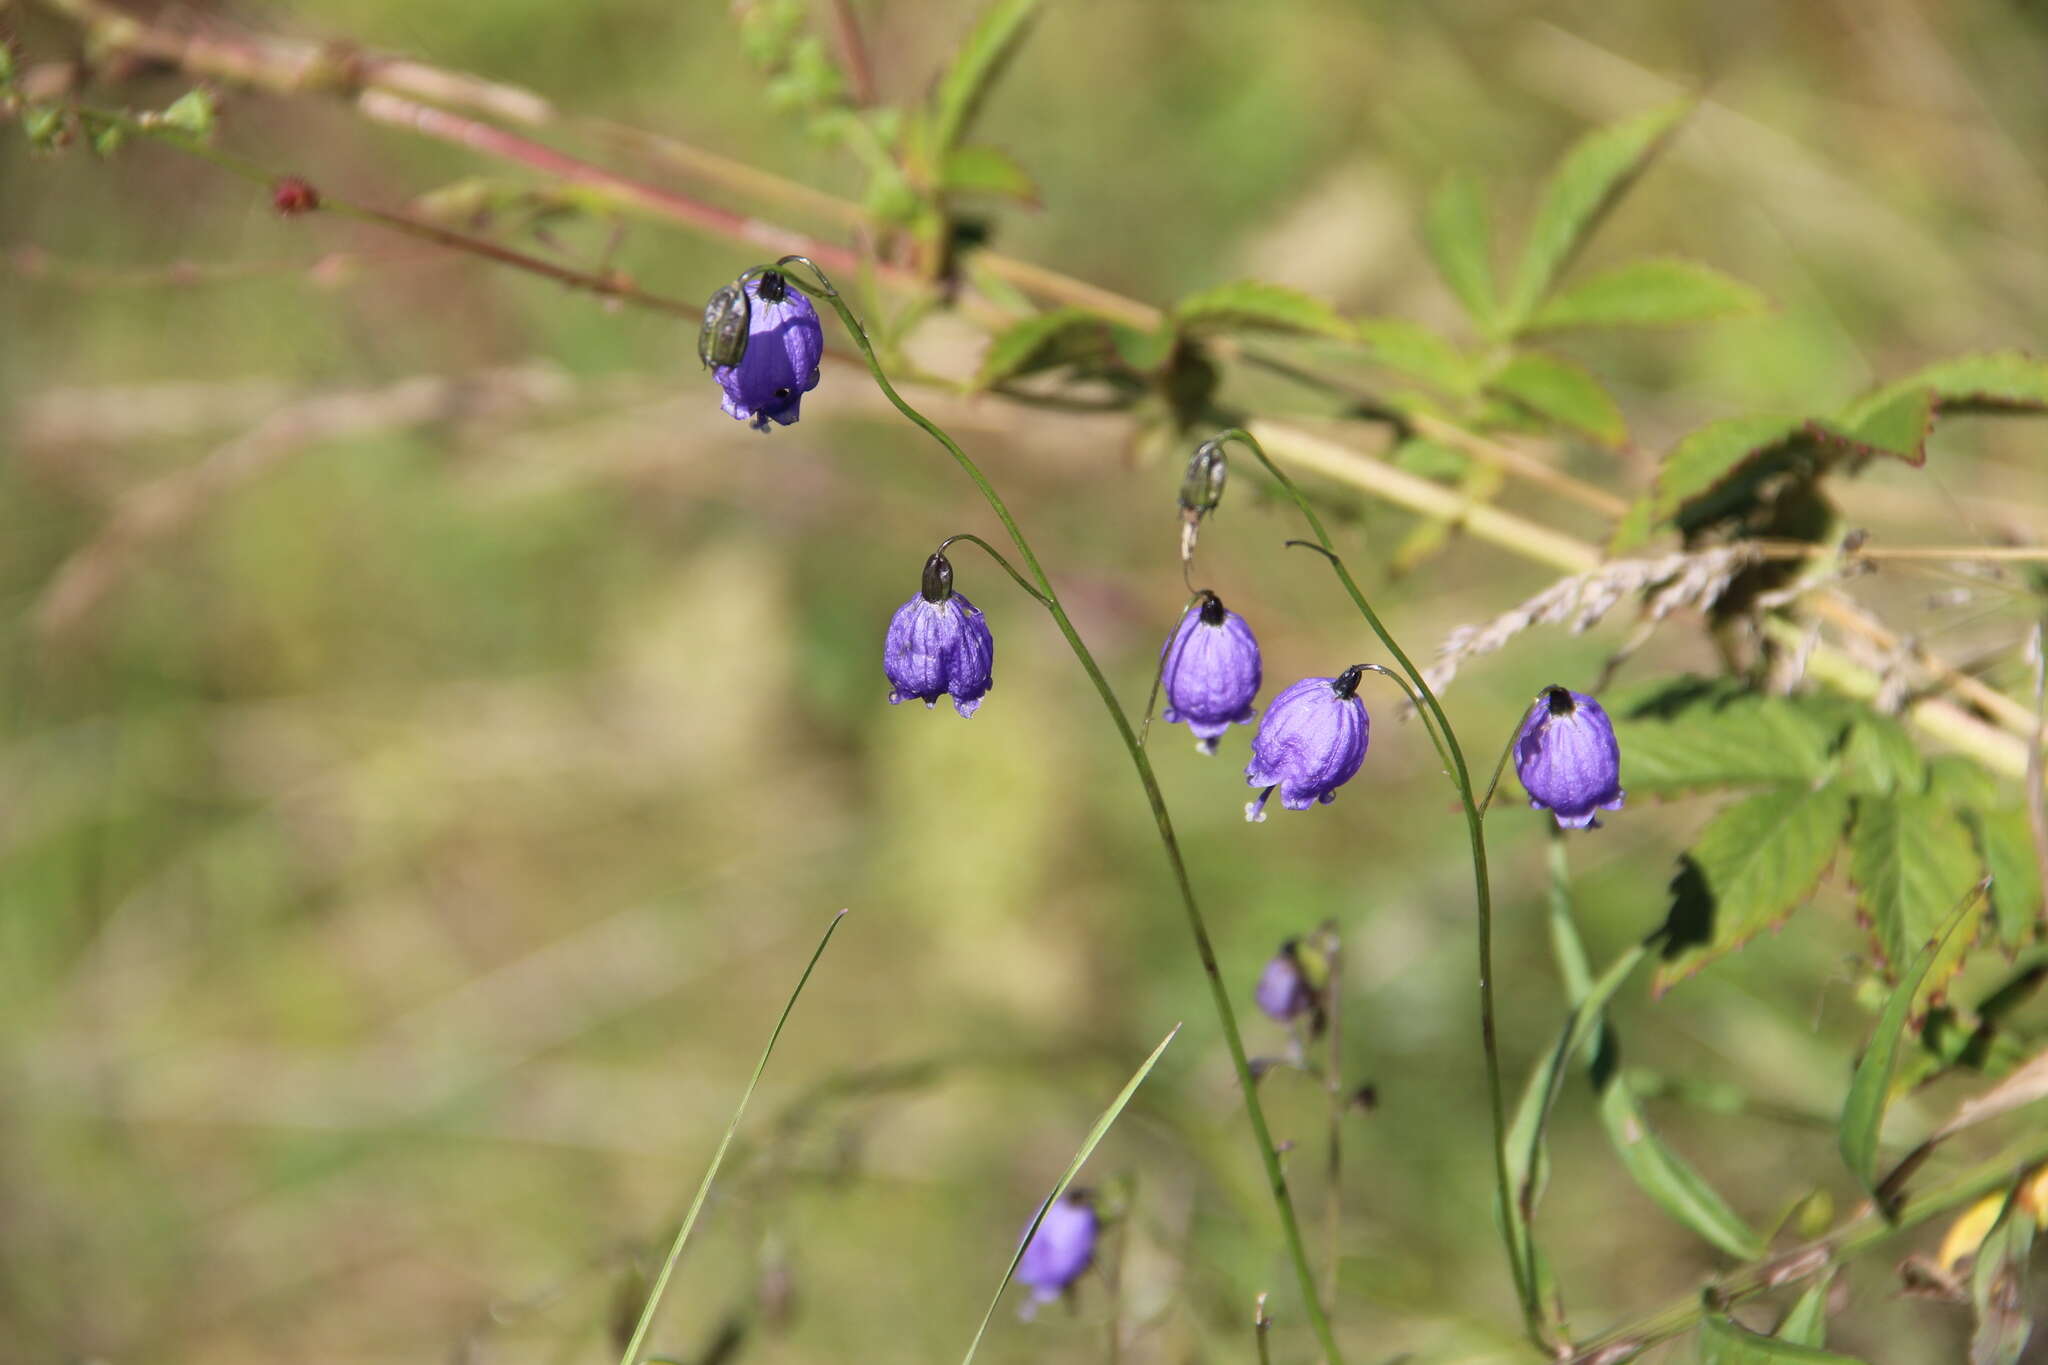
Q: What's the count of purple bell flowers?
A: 7